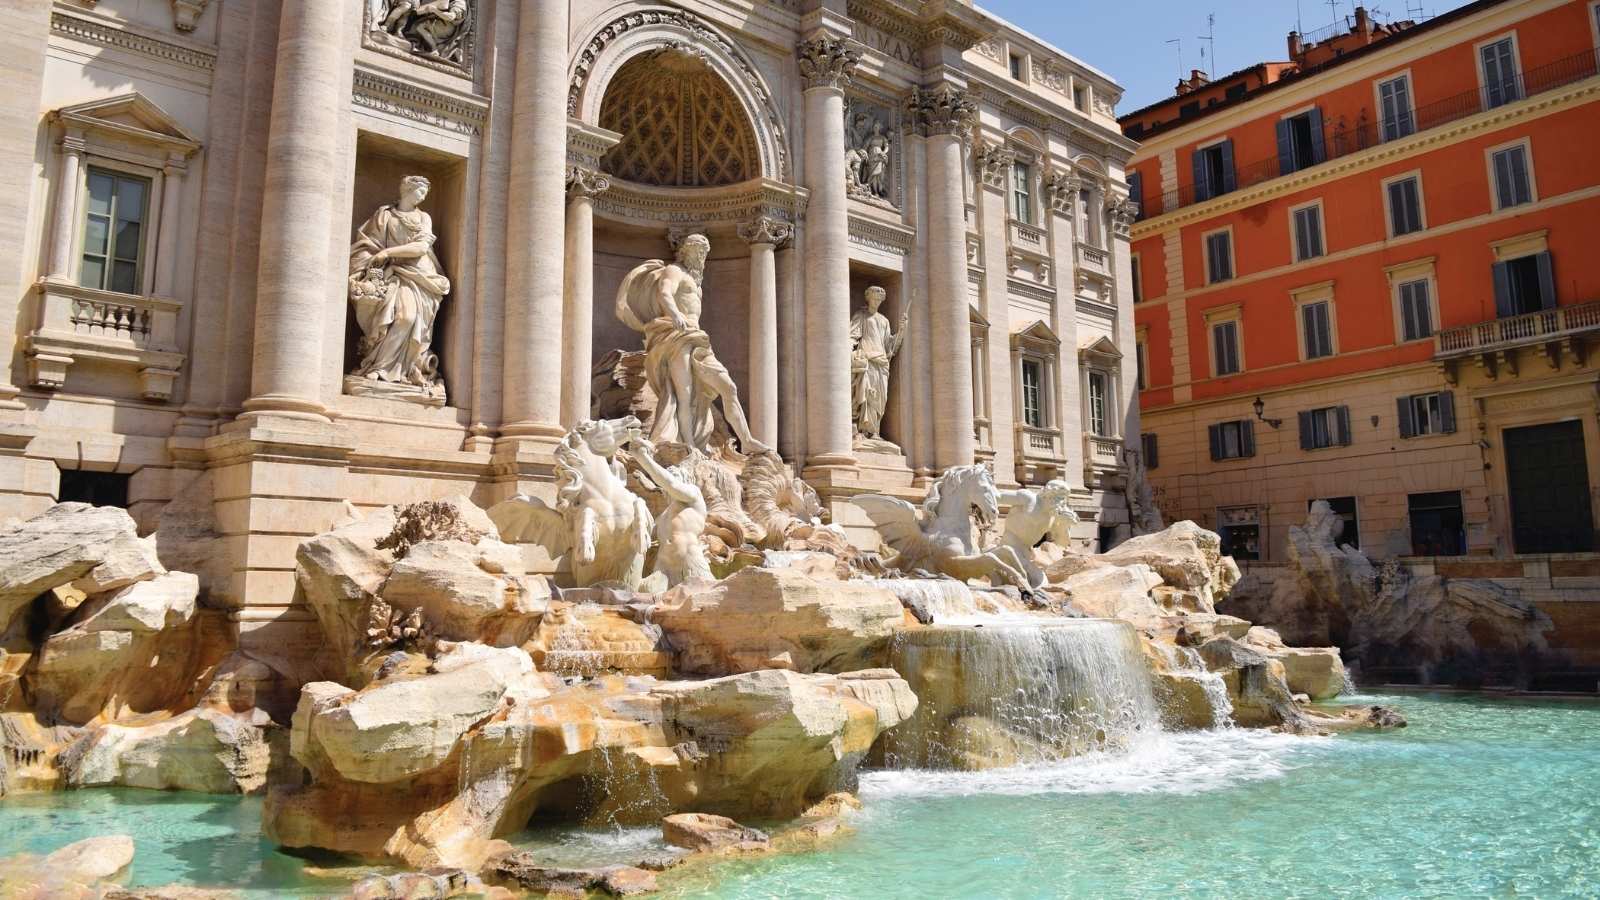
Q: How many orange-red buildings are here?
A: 1